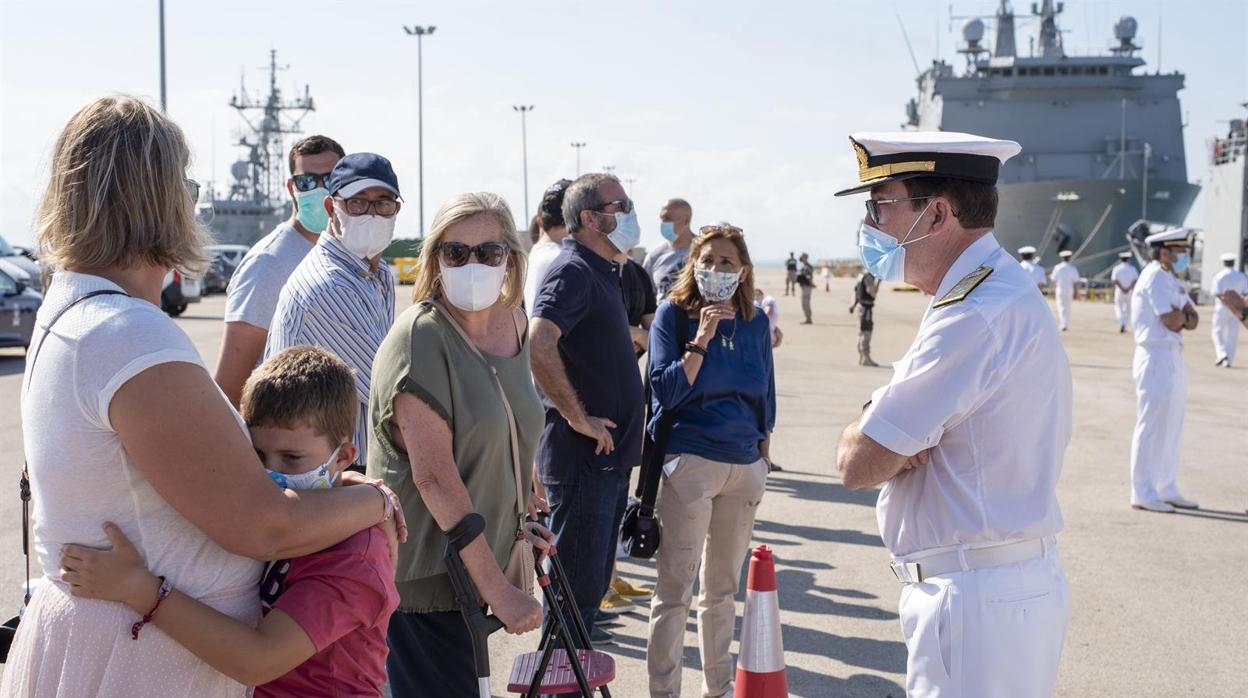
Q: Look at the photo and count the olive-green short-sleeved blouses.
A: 1